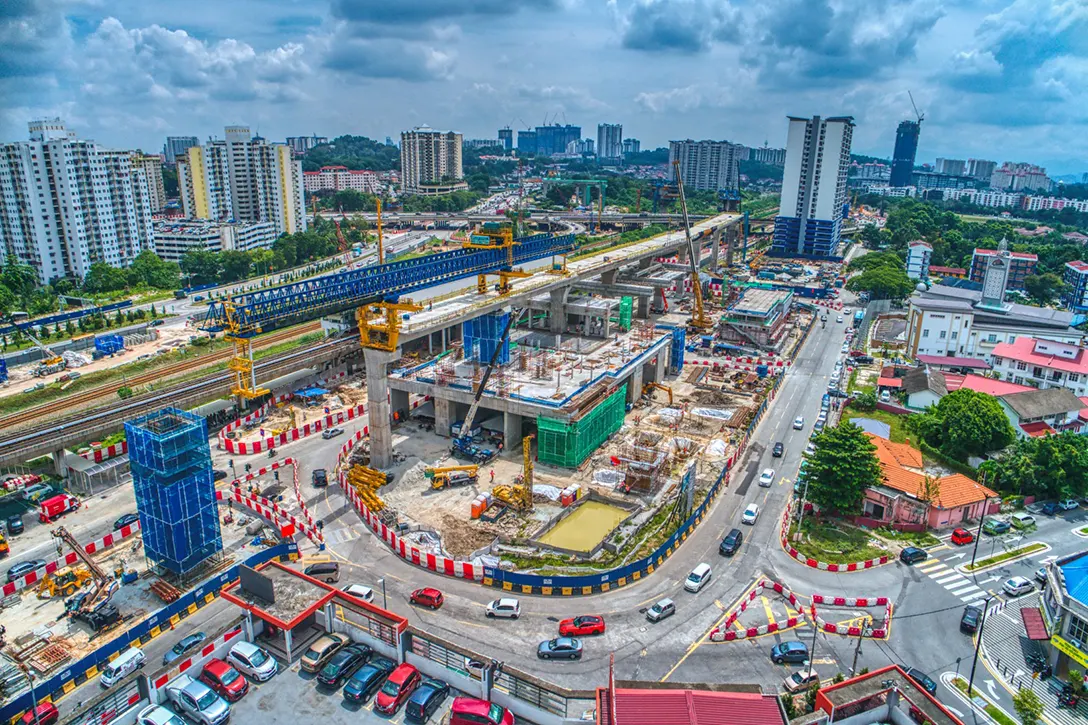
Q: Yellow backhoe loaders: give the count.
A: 1